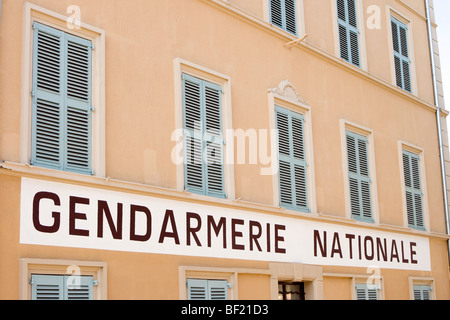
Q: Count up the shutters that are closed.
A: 12